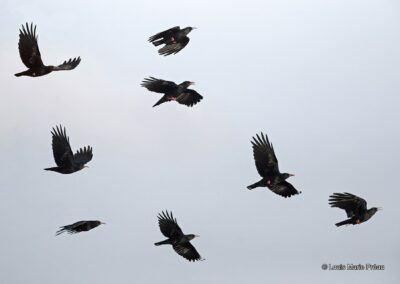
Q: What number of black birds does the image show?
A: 8